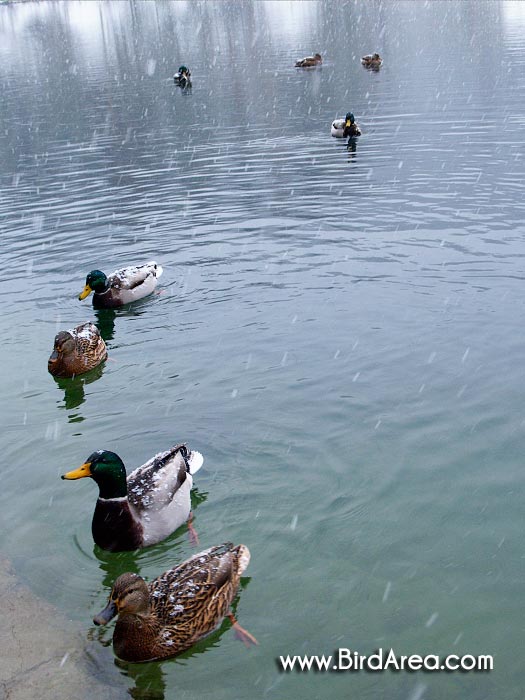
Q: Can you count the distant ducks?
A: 4